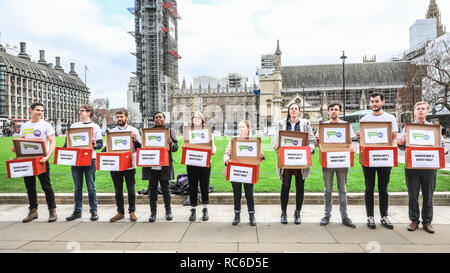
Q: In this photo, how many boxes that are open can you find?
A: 10